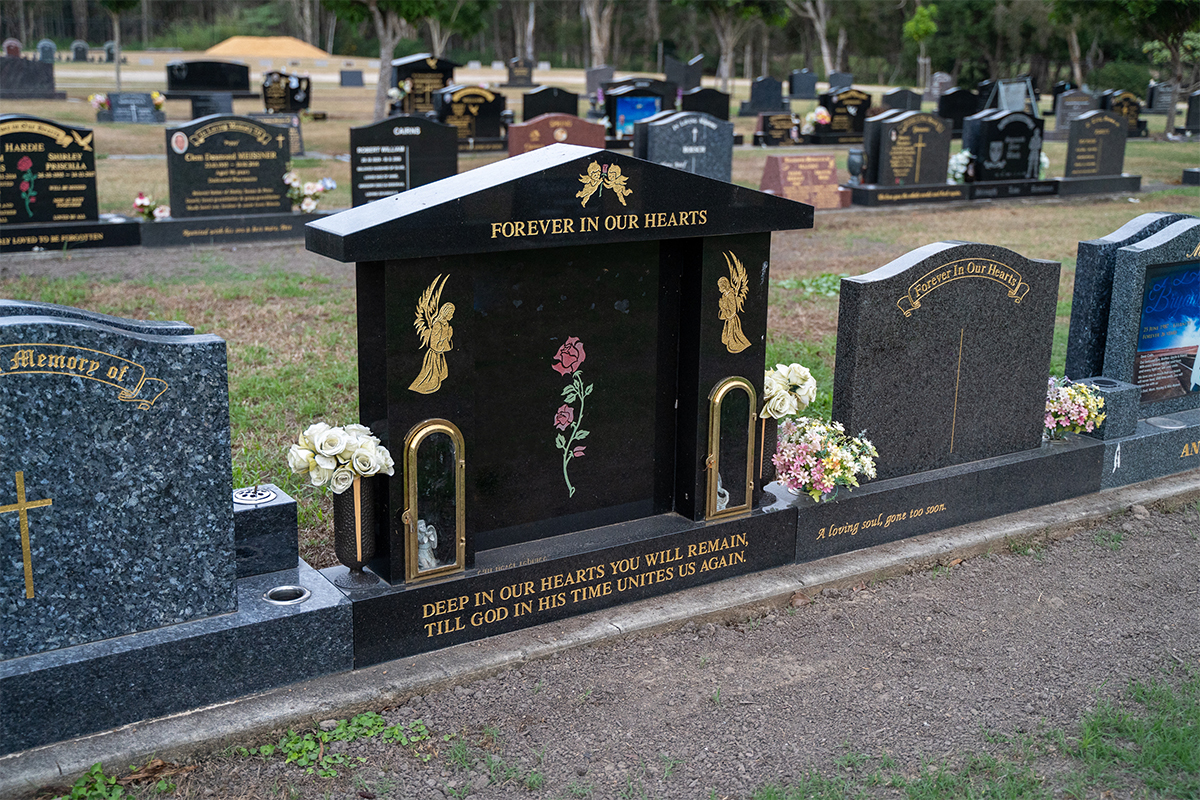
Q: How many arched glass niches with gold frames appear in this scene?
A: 2